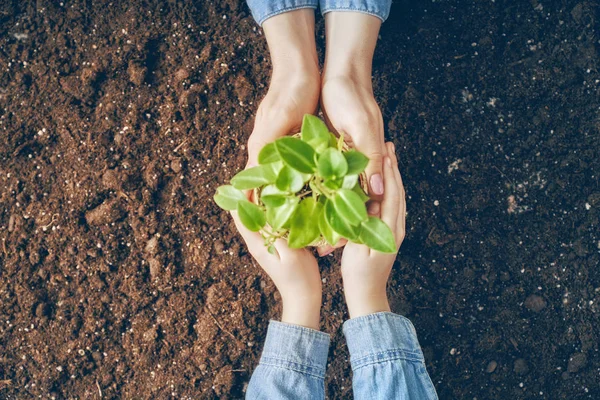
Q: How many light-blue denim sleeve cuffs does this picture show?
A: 4